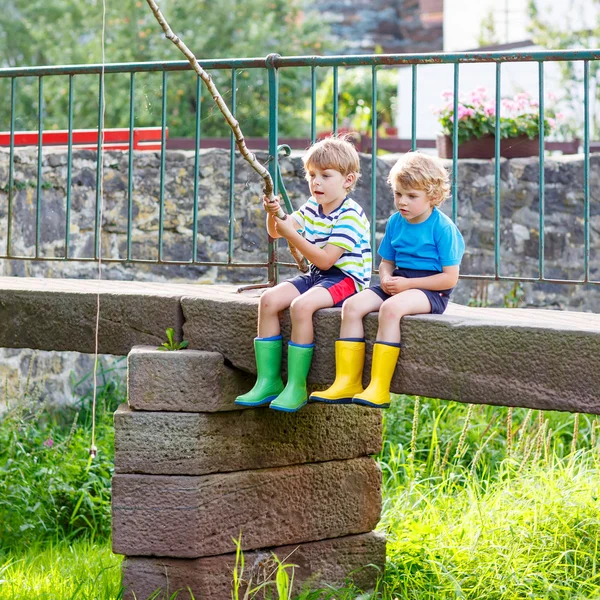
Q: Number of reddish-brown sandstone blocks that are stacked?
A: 4